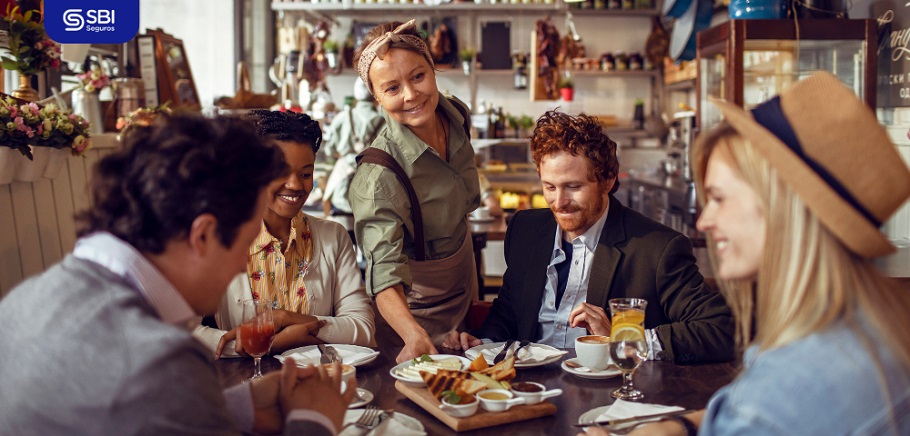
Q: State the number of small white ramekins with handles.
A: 3